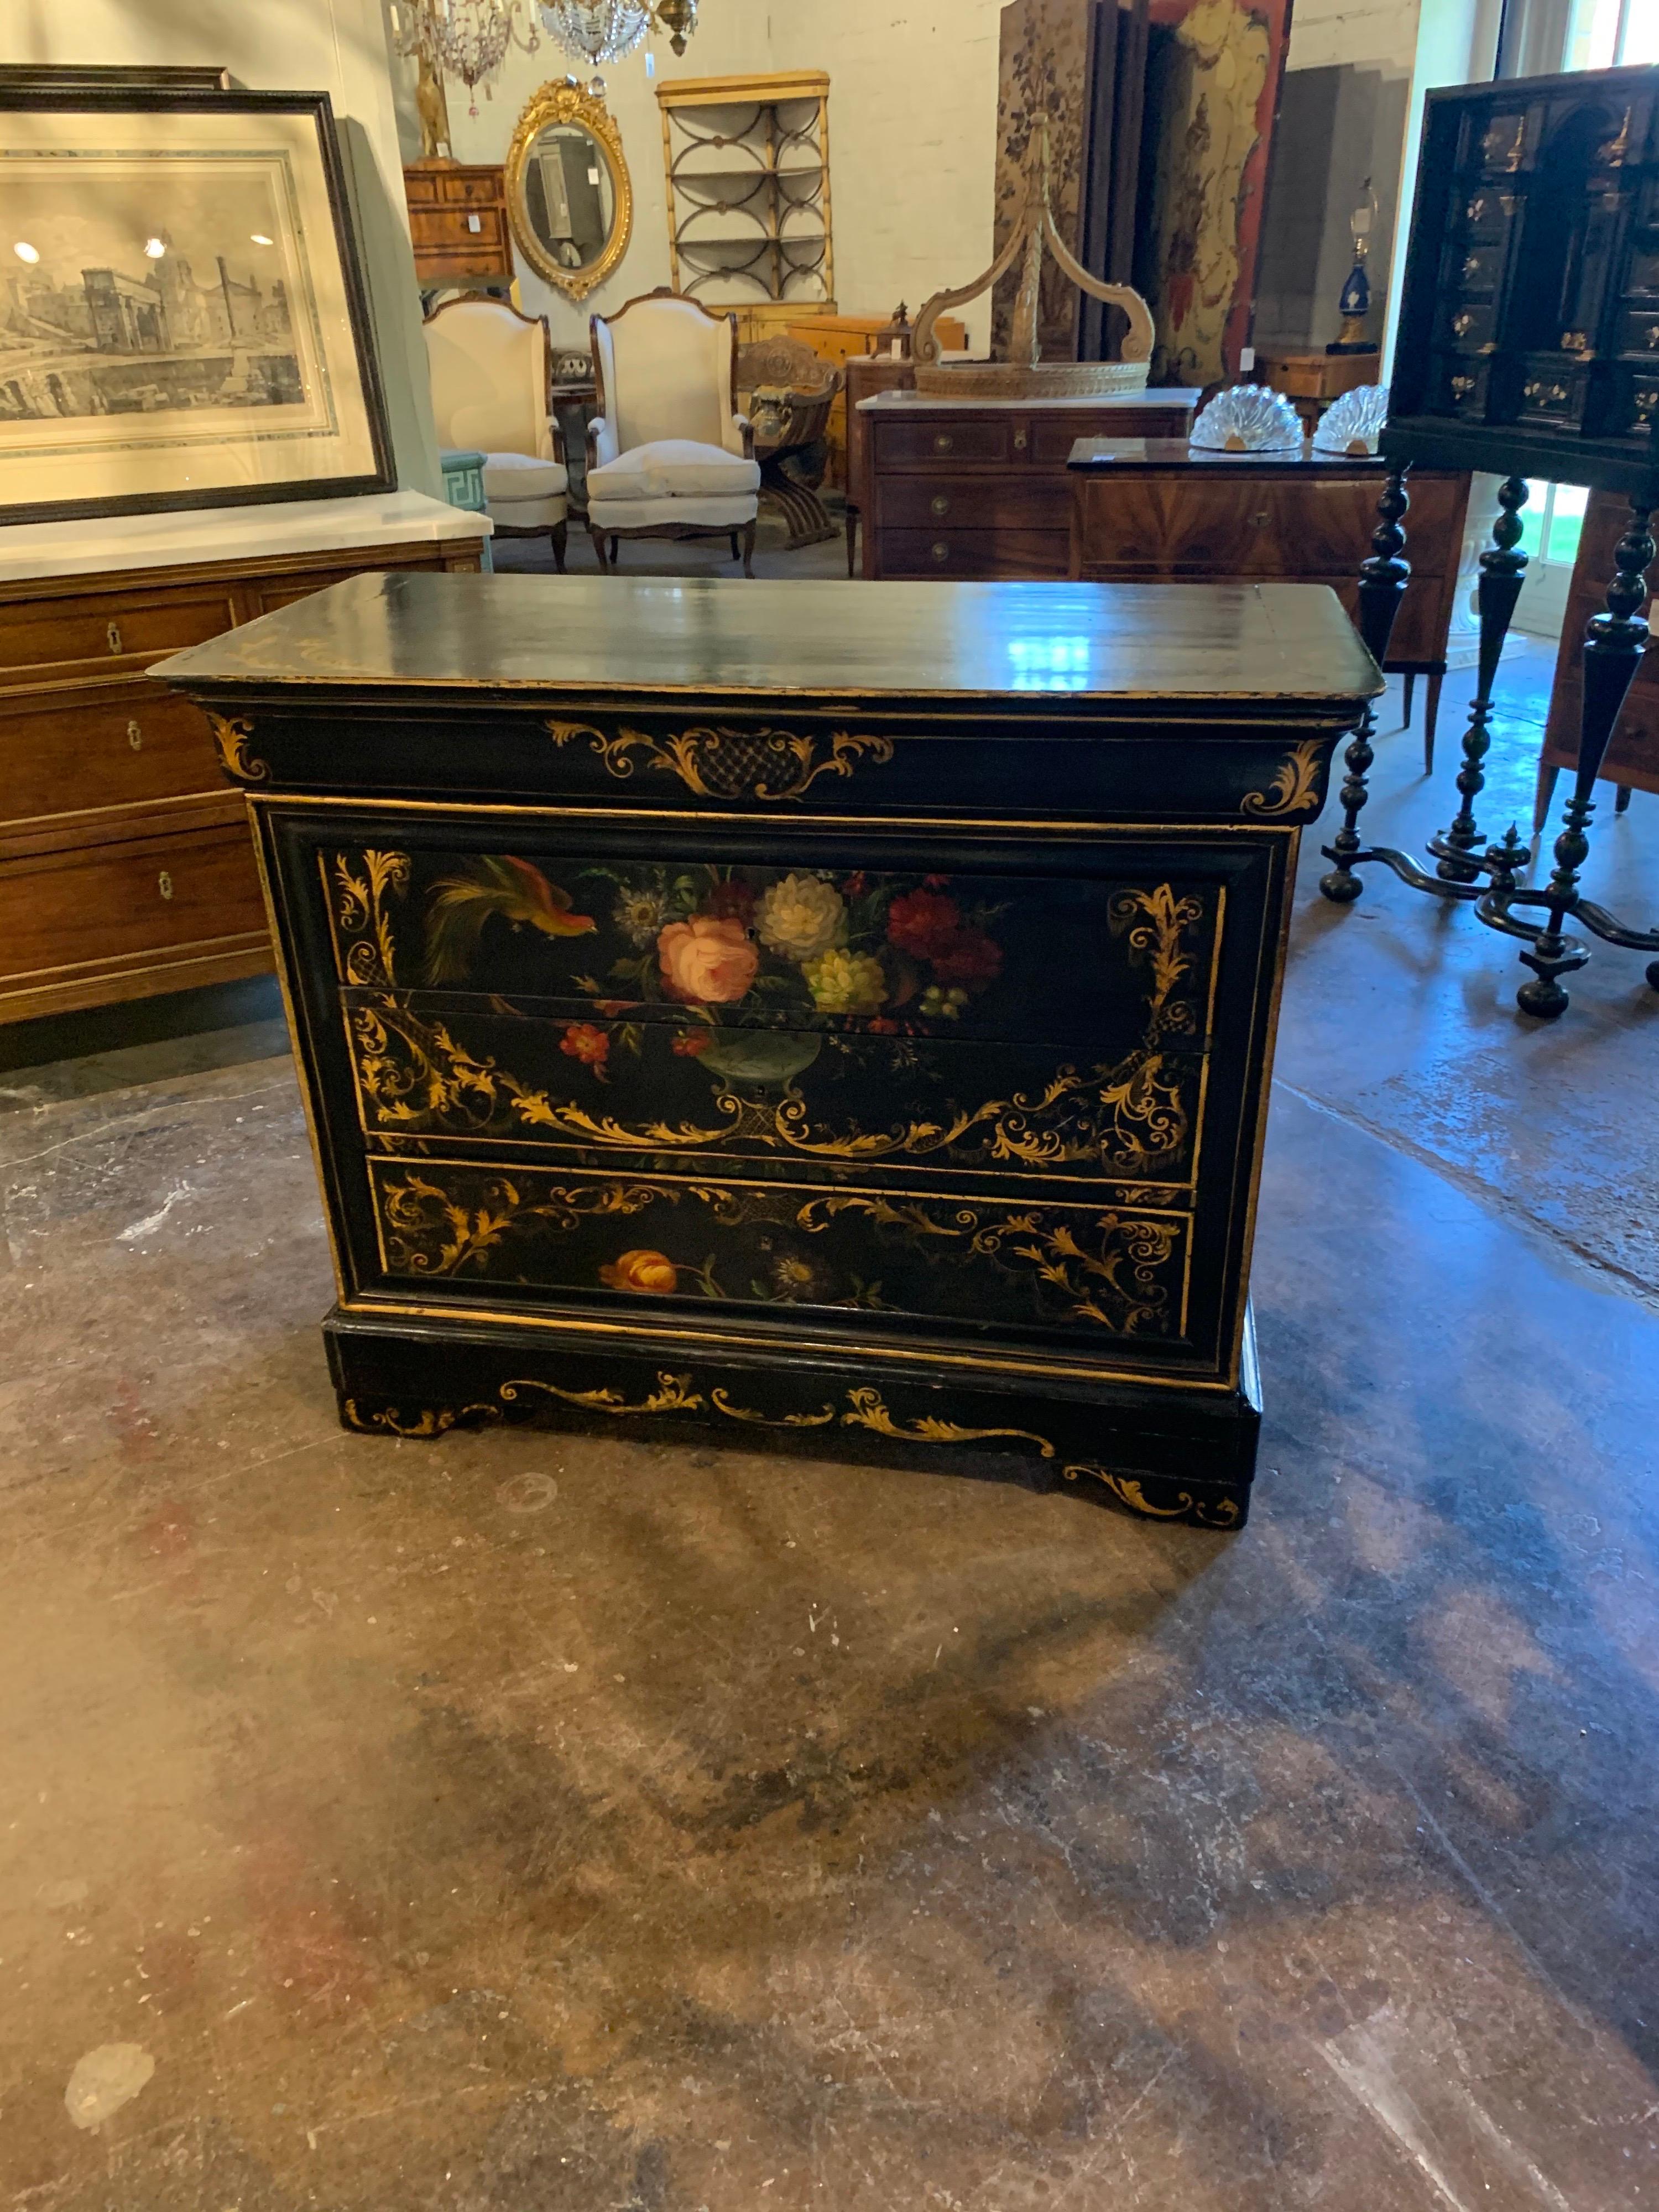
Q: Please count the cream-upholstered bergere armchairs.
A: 2